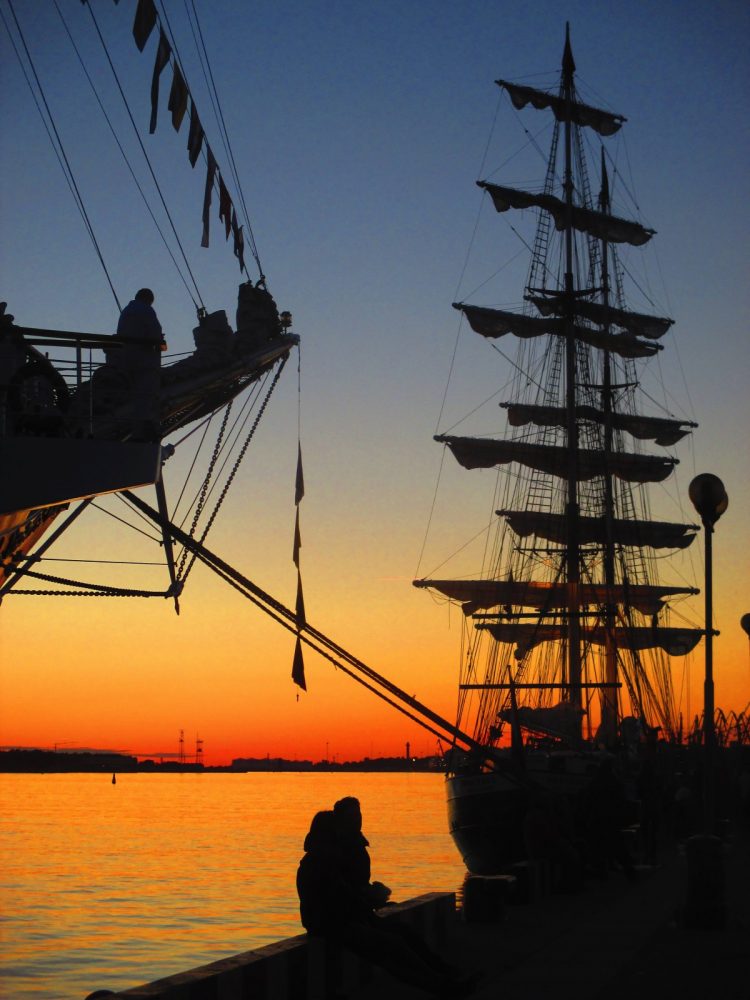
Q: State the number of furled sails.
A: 9